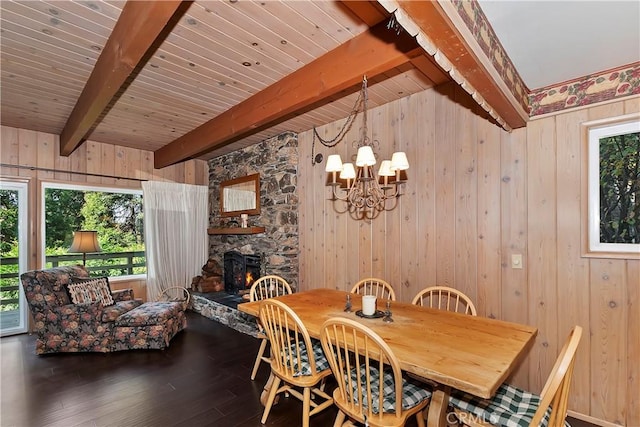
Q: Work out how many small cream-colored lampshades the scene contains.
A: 5